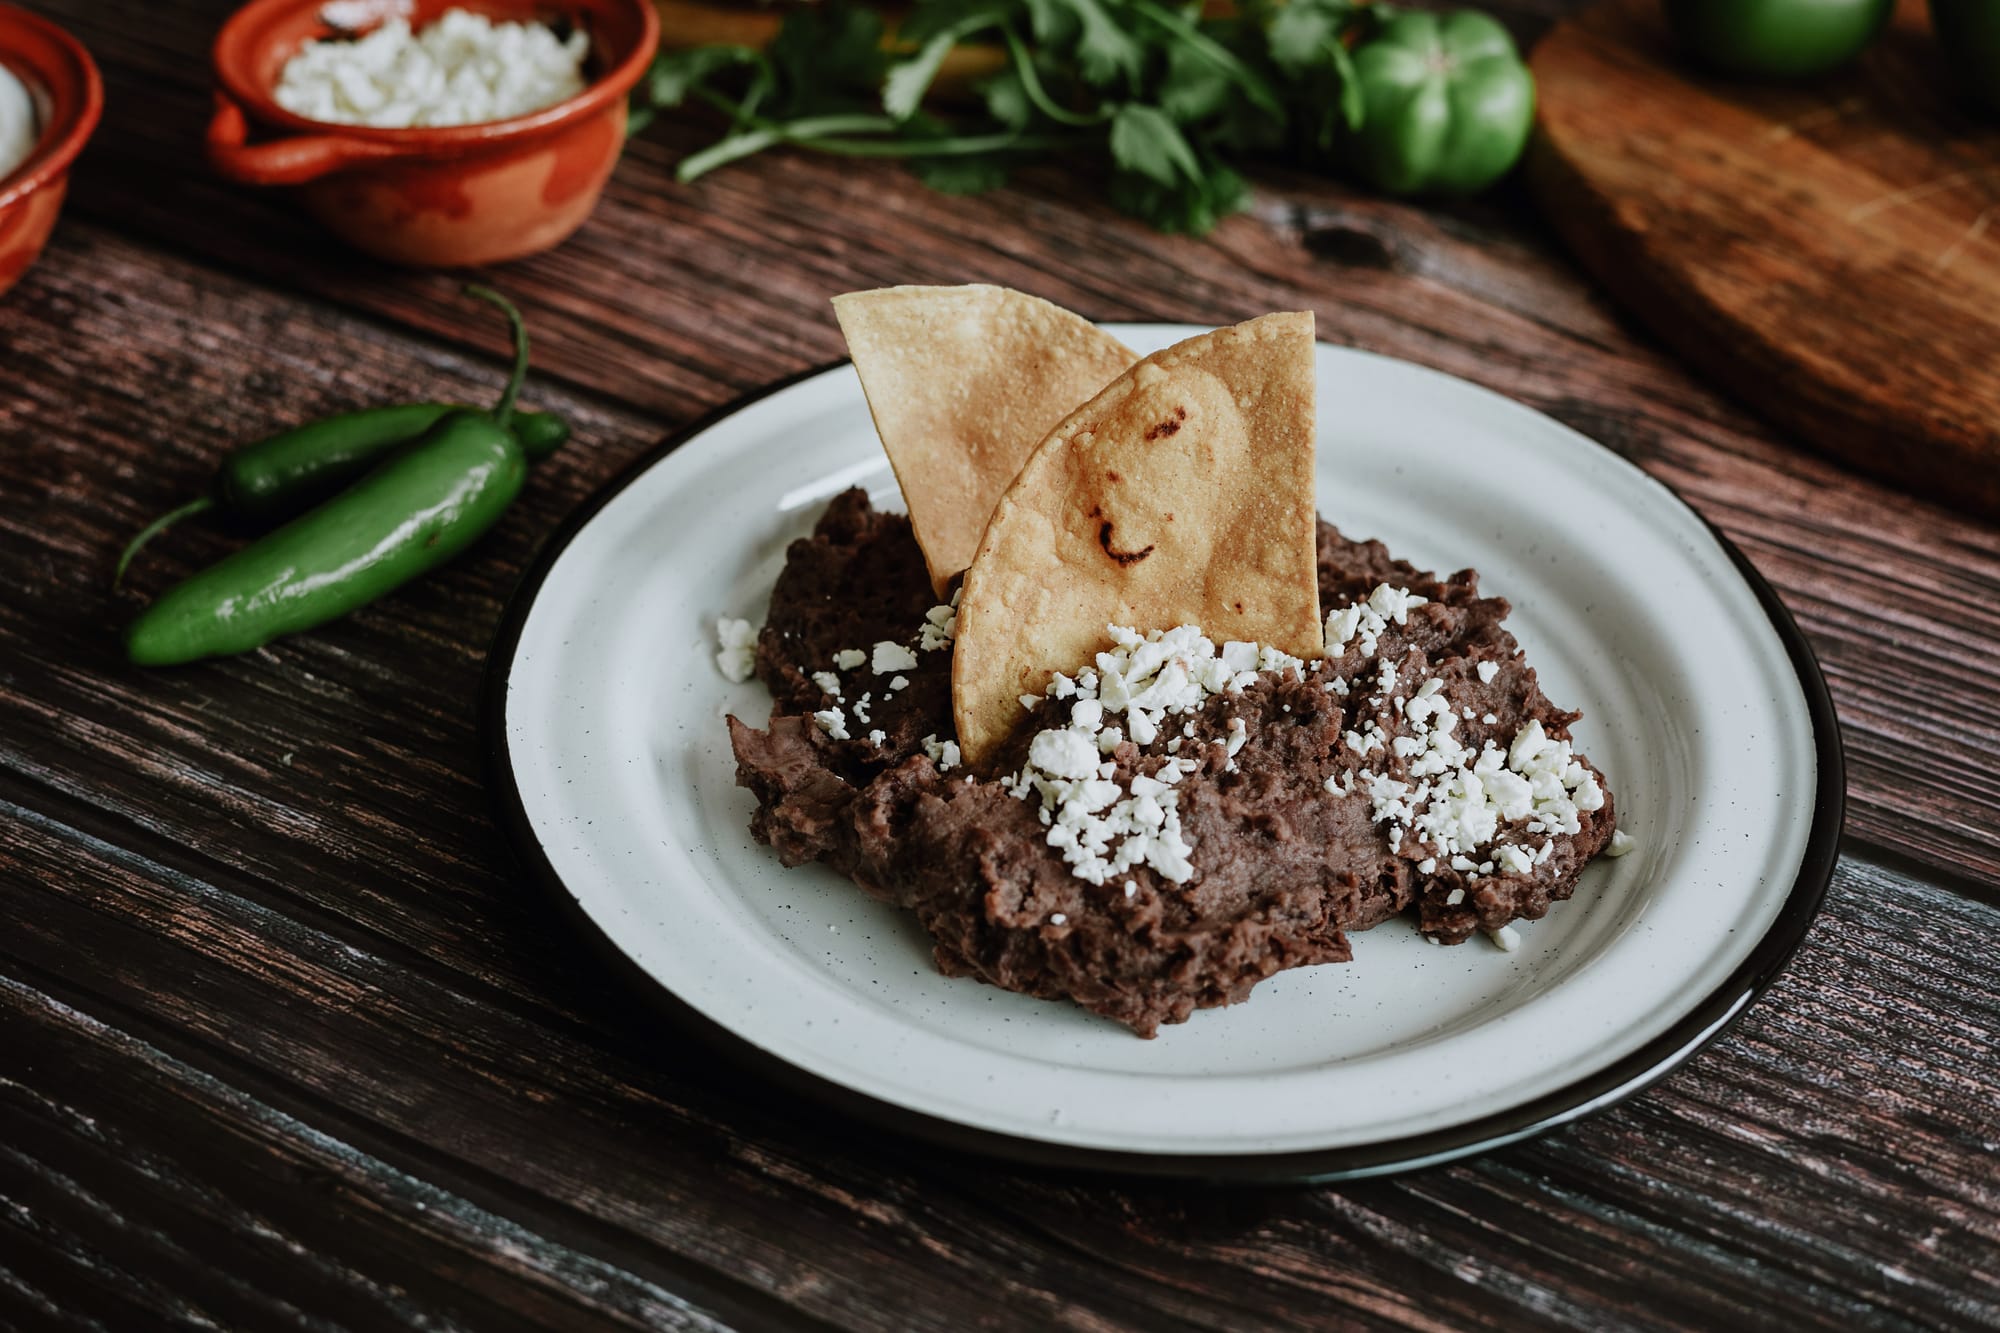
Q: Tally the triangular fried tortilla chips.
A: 2